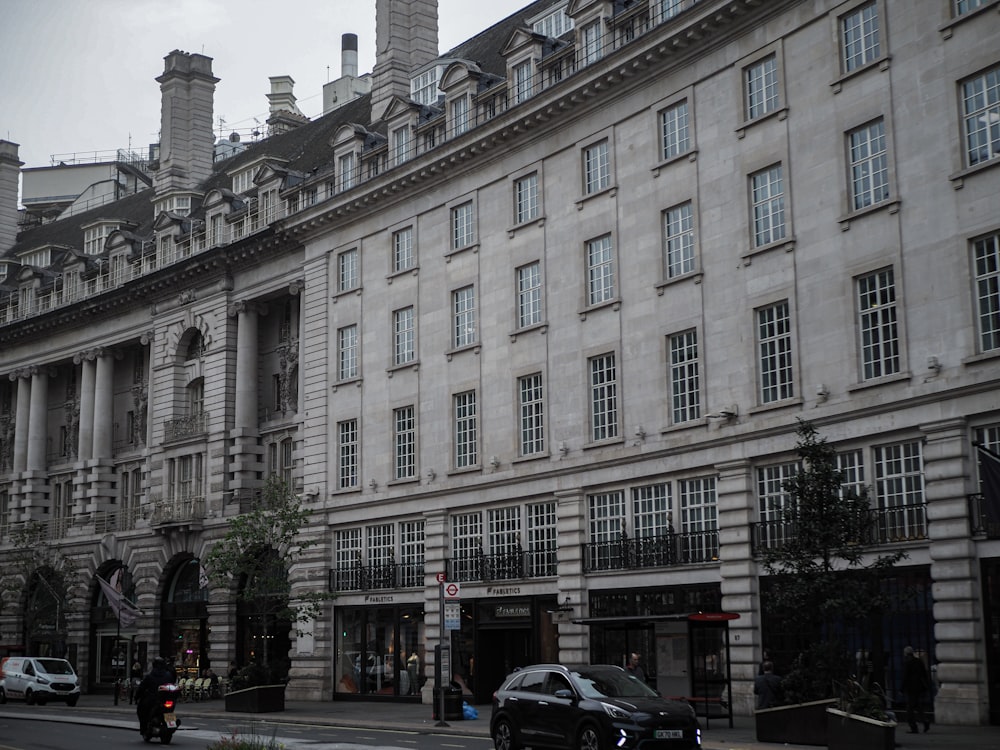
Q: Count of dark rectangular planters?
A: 3